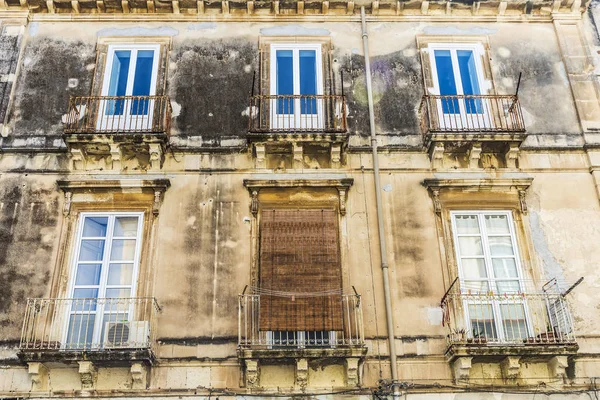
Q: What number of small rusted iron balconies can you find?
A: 3